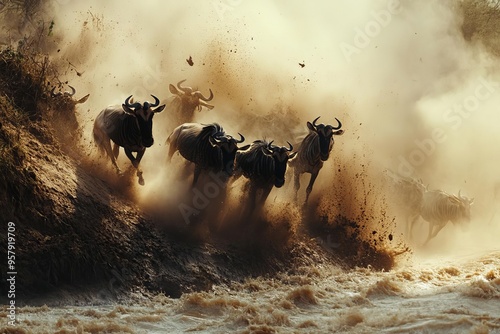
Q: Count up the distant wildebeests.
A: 2